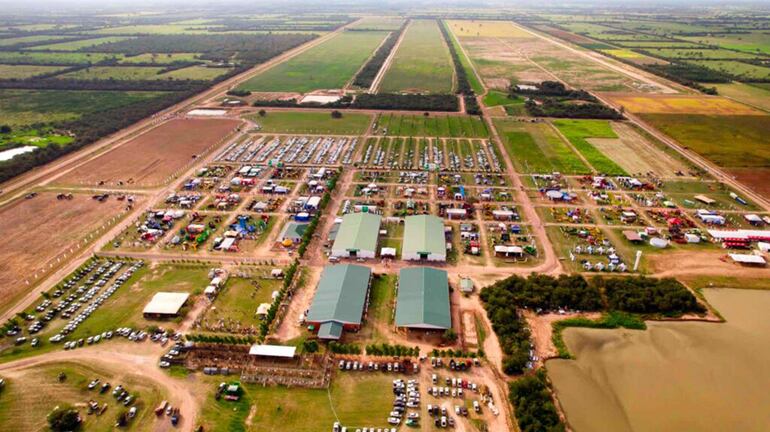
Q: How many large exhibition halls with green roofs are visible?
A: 4